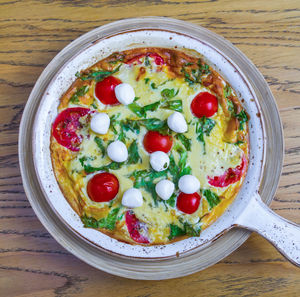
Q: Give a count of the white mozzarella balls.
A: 8